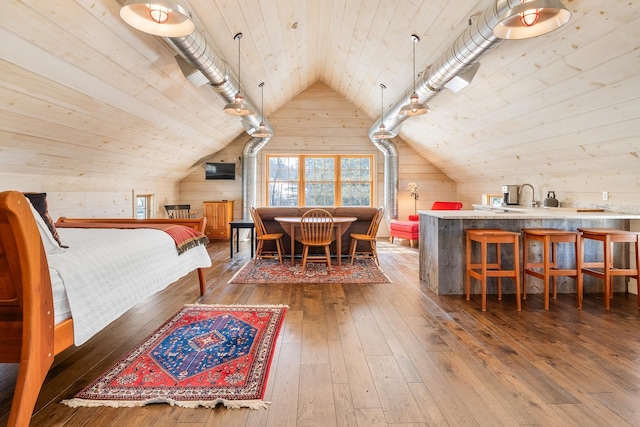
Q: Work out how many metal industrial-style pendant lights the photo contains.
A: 6